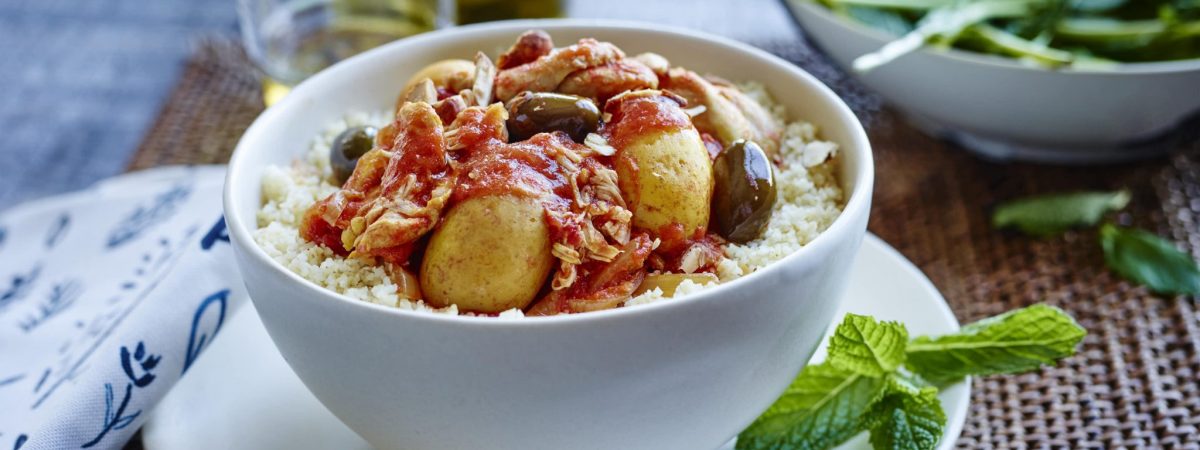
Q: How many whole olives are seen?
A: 3